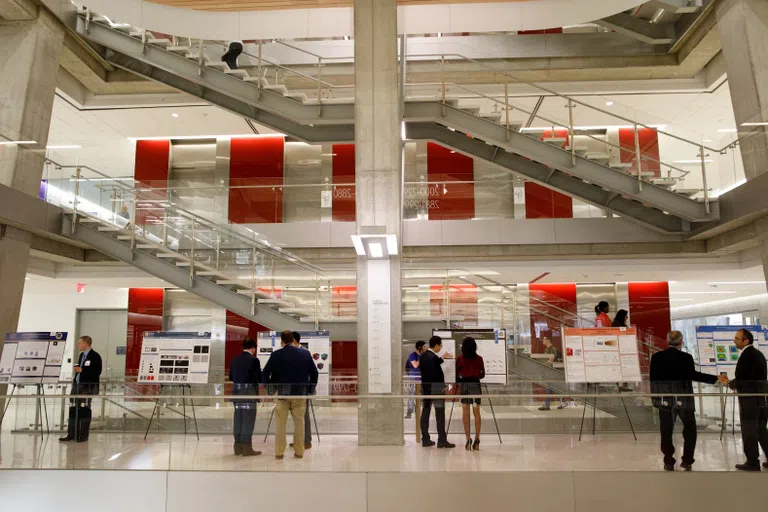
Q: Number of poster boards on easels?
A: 6